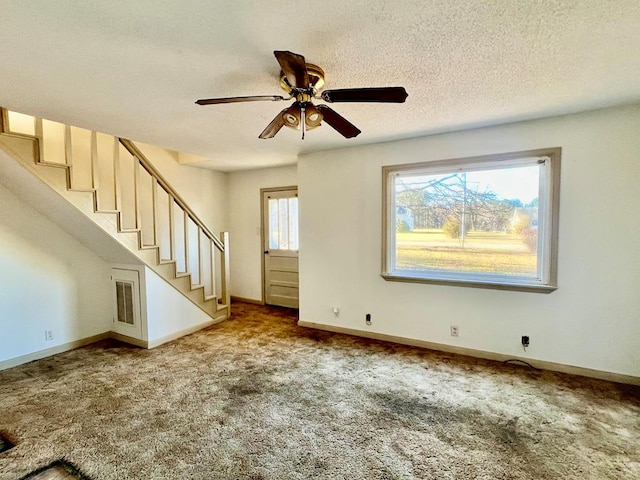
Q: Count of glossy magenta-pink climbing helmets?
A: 0